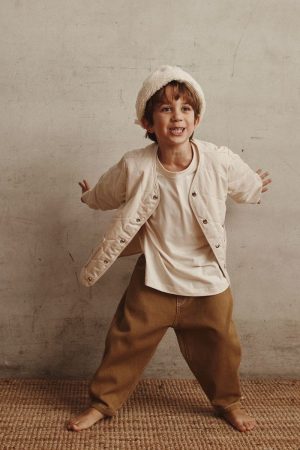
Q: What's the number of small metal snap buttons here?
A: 8